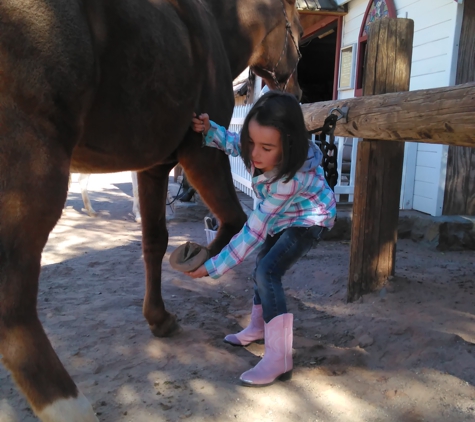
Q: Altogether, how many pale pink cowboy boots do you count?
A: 2